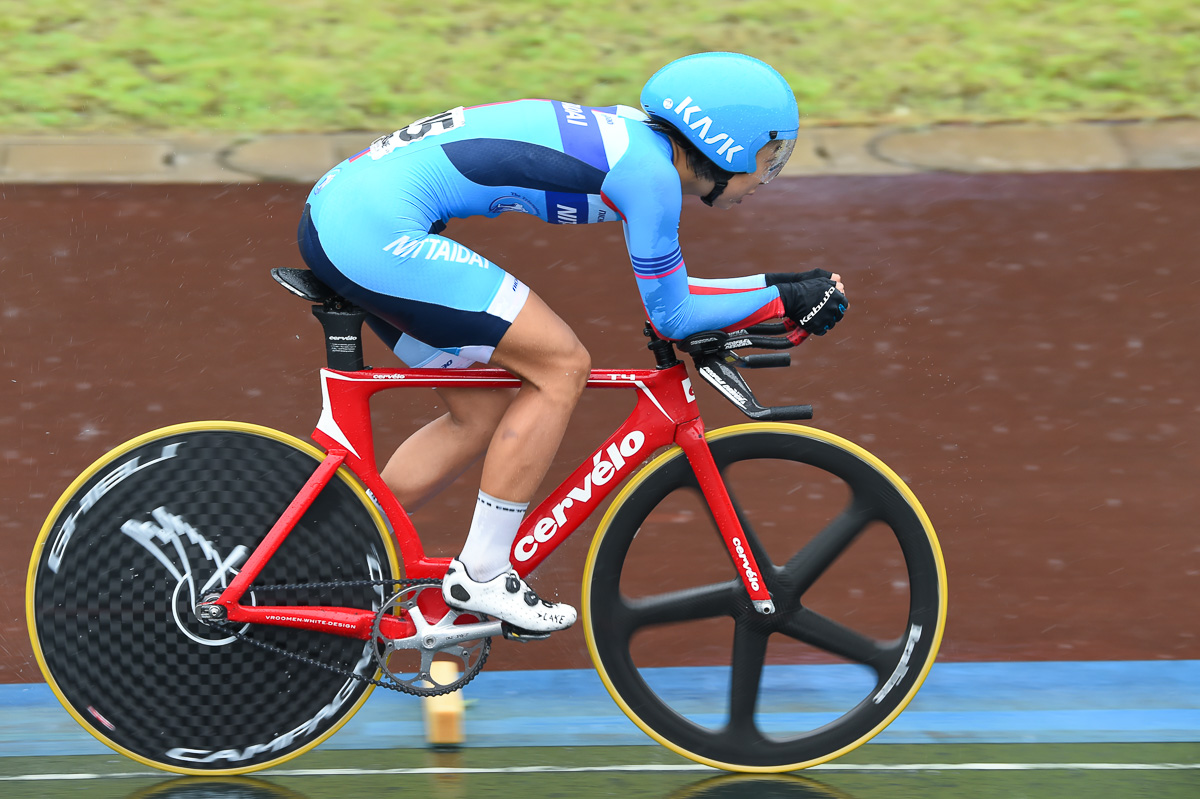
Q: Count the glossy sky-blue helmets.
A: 1